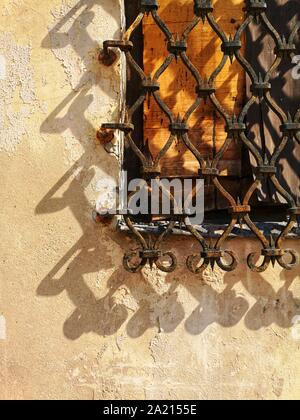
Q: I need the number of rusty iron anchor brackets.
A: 3